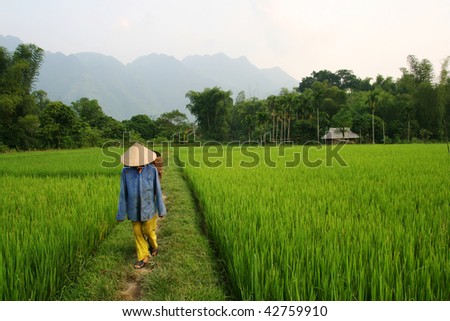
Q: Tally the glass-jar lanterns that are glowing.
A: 0